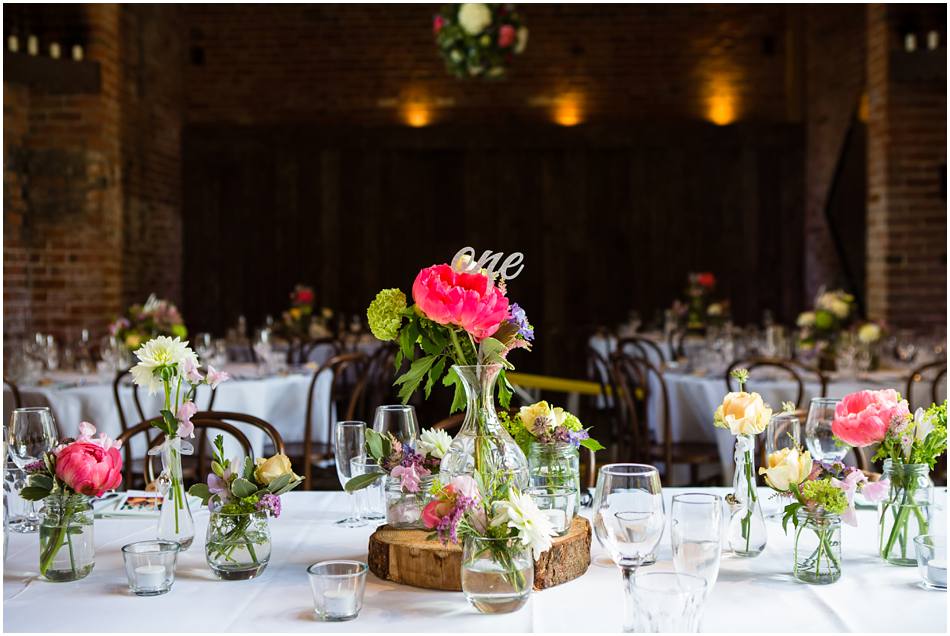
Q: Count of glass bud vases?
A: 2